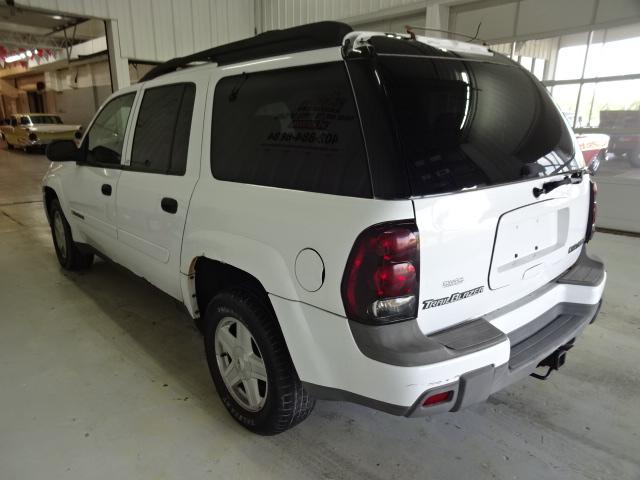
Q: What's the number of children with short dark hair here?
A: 0